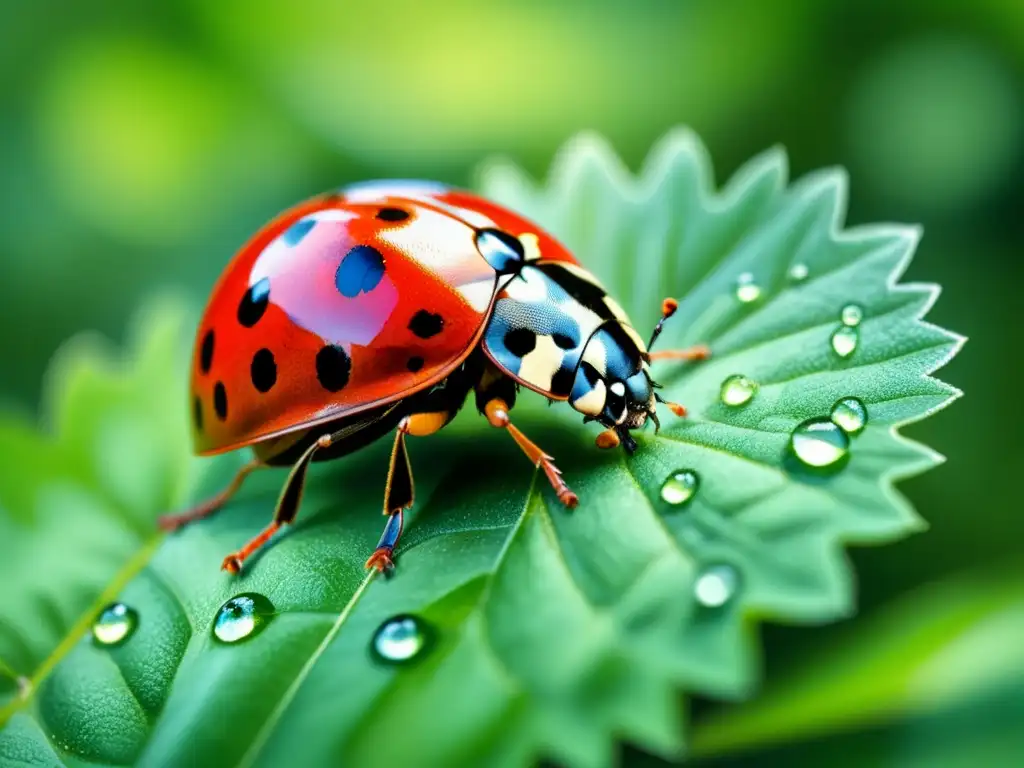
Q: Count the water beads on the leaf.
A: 12